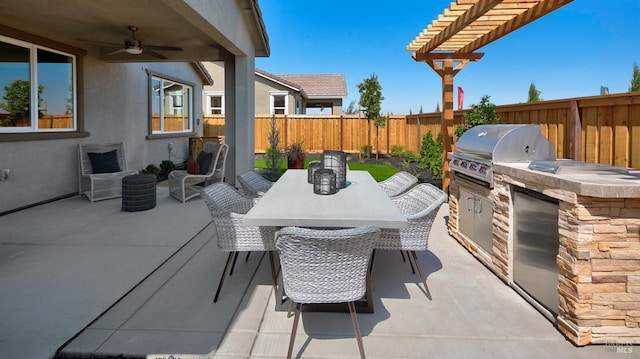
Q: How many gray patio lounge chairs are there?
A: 2